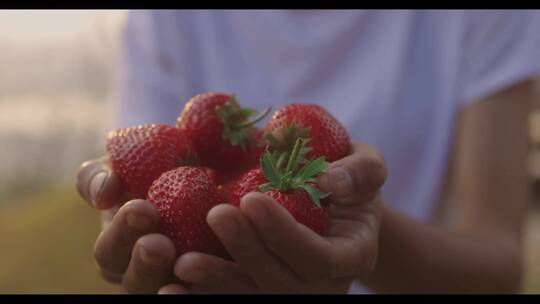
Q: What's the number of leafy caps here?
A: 3